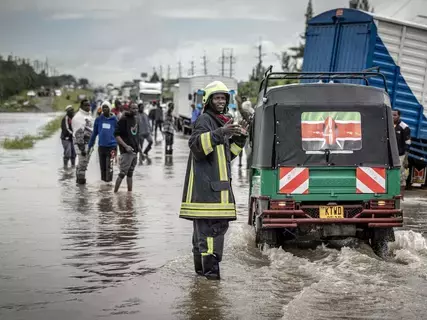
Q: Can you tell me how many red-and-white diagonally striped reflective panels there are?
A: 2